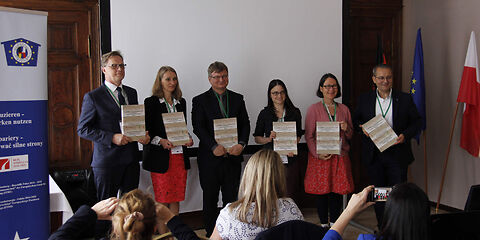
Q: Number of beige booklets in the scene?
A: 6